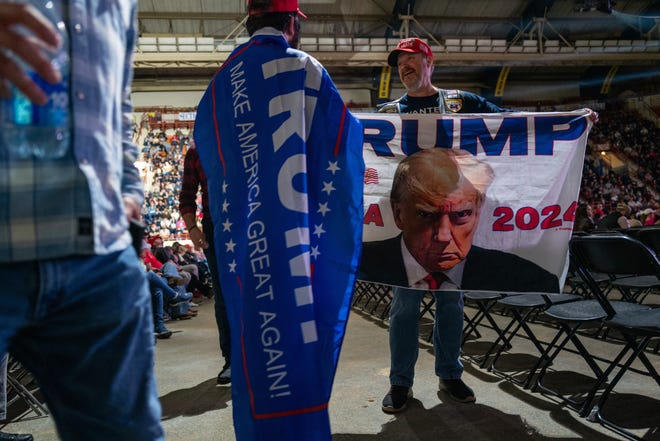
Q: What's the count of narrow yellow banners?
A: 3